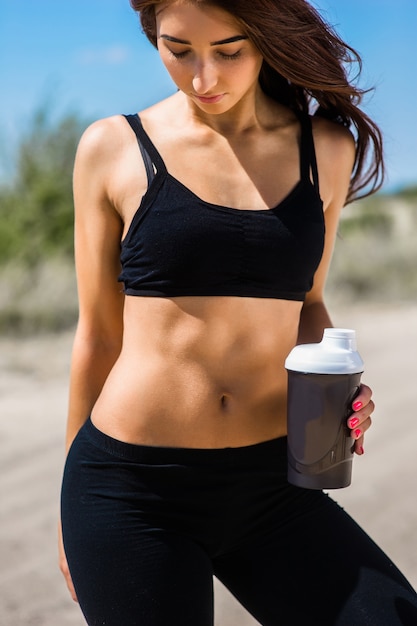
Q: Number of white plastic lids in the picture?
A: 1